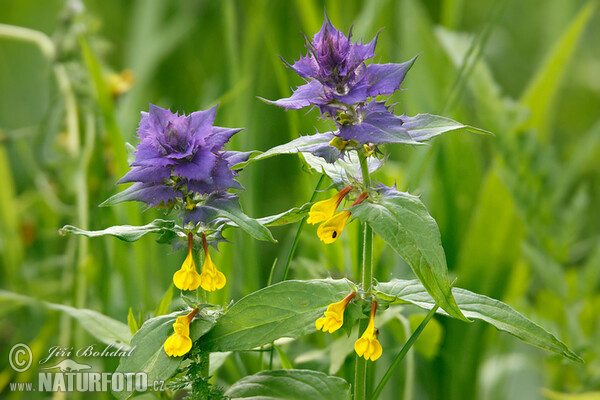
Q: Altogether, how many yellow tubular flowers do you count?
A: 7